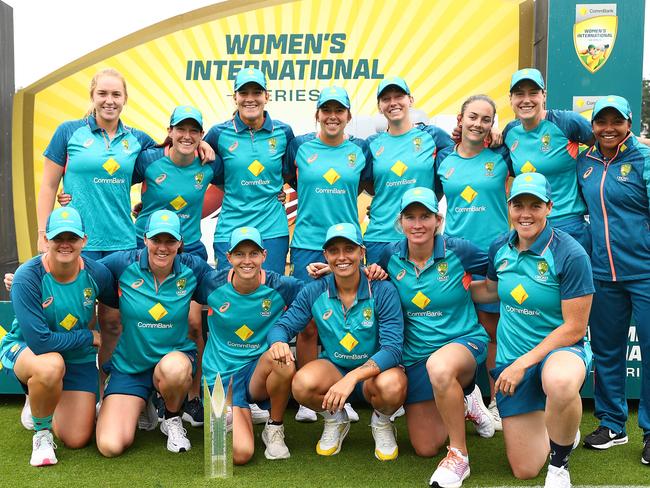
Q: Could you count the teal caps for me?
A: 12